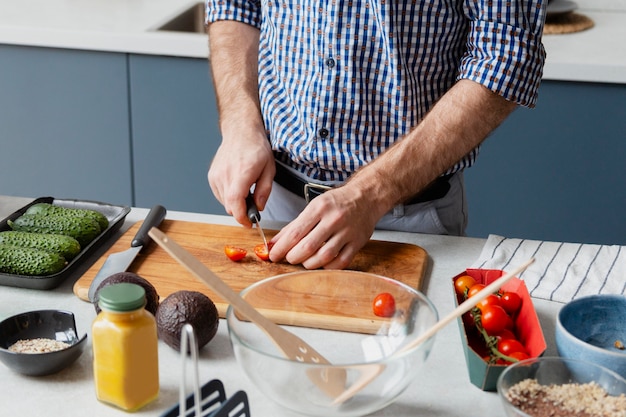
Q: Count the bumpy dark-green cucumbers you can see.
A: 4